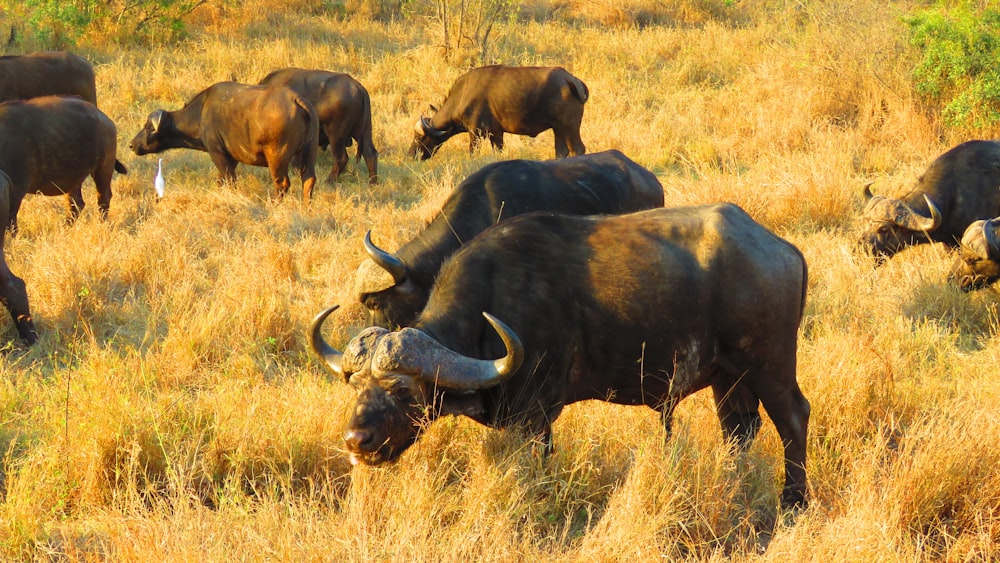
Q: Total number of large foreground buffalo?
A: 2